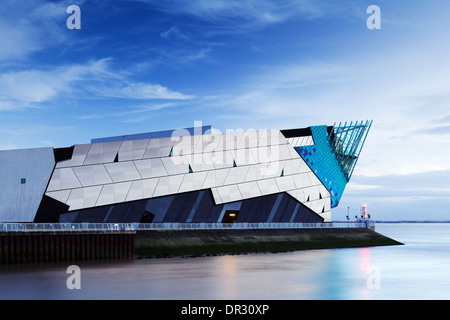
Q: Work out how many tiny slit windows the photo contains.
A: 8